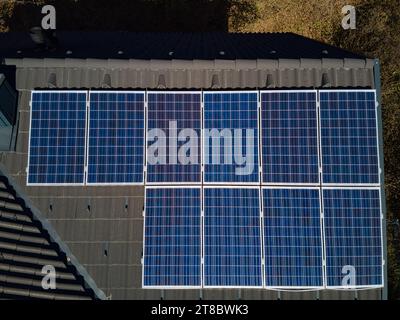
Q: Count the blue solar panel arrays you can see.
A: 10